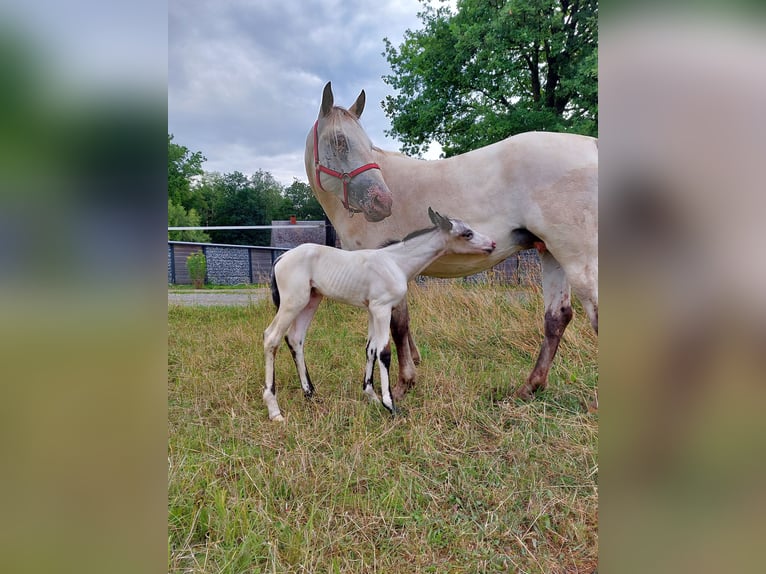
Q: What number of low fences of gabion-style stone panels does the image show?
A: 1